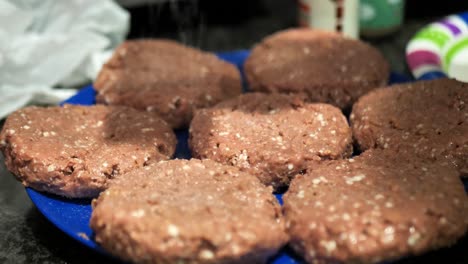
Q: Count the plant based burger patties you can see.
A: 7